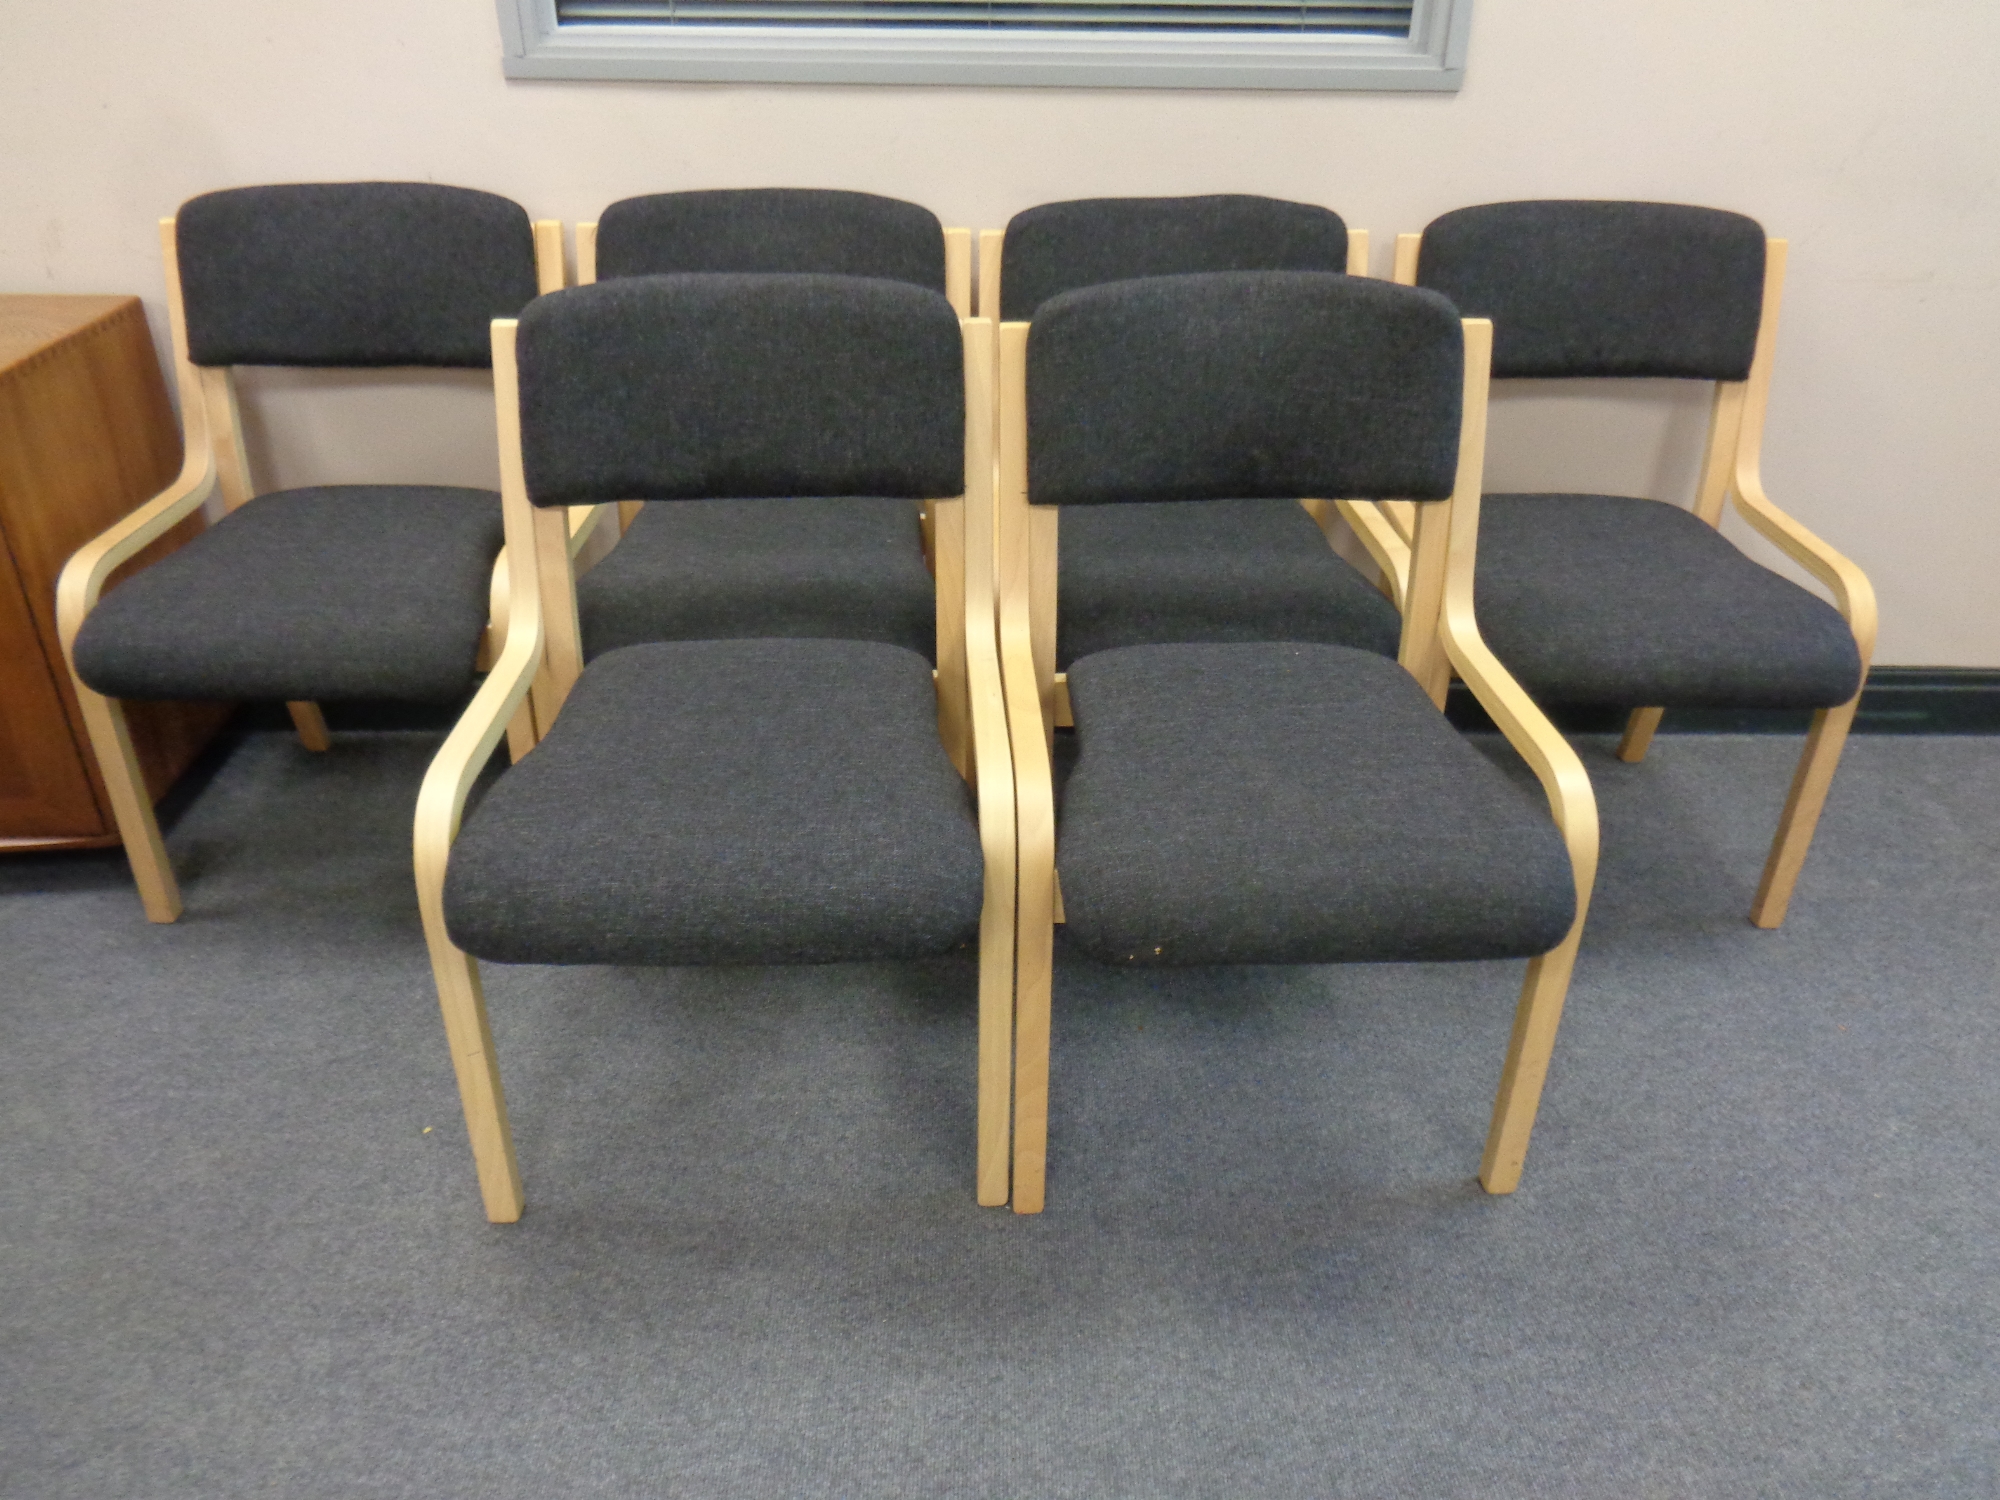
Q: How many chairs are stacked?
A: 0